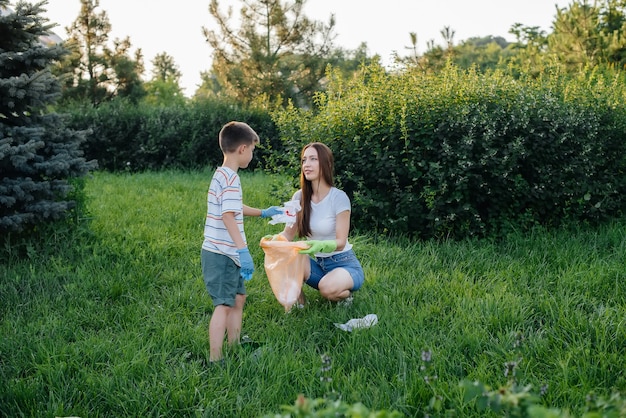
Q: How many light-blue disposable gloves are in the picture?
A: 2